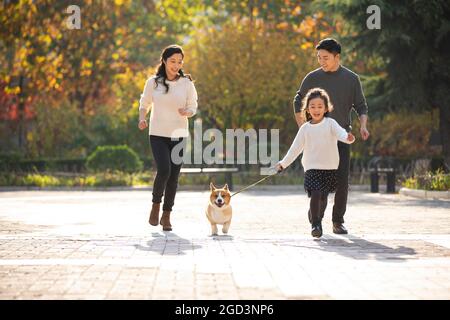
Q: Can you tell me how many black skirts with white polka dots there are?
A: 1